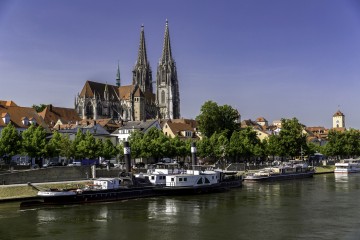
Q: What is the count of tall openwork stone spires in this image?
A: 2